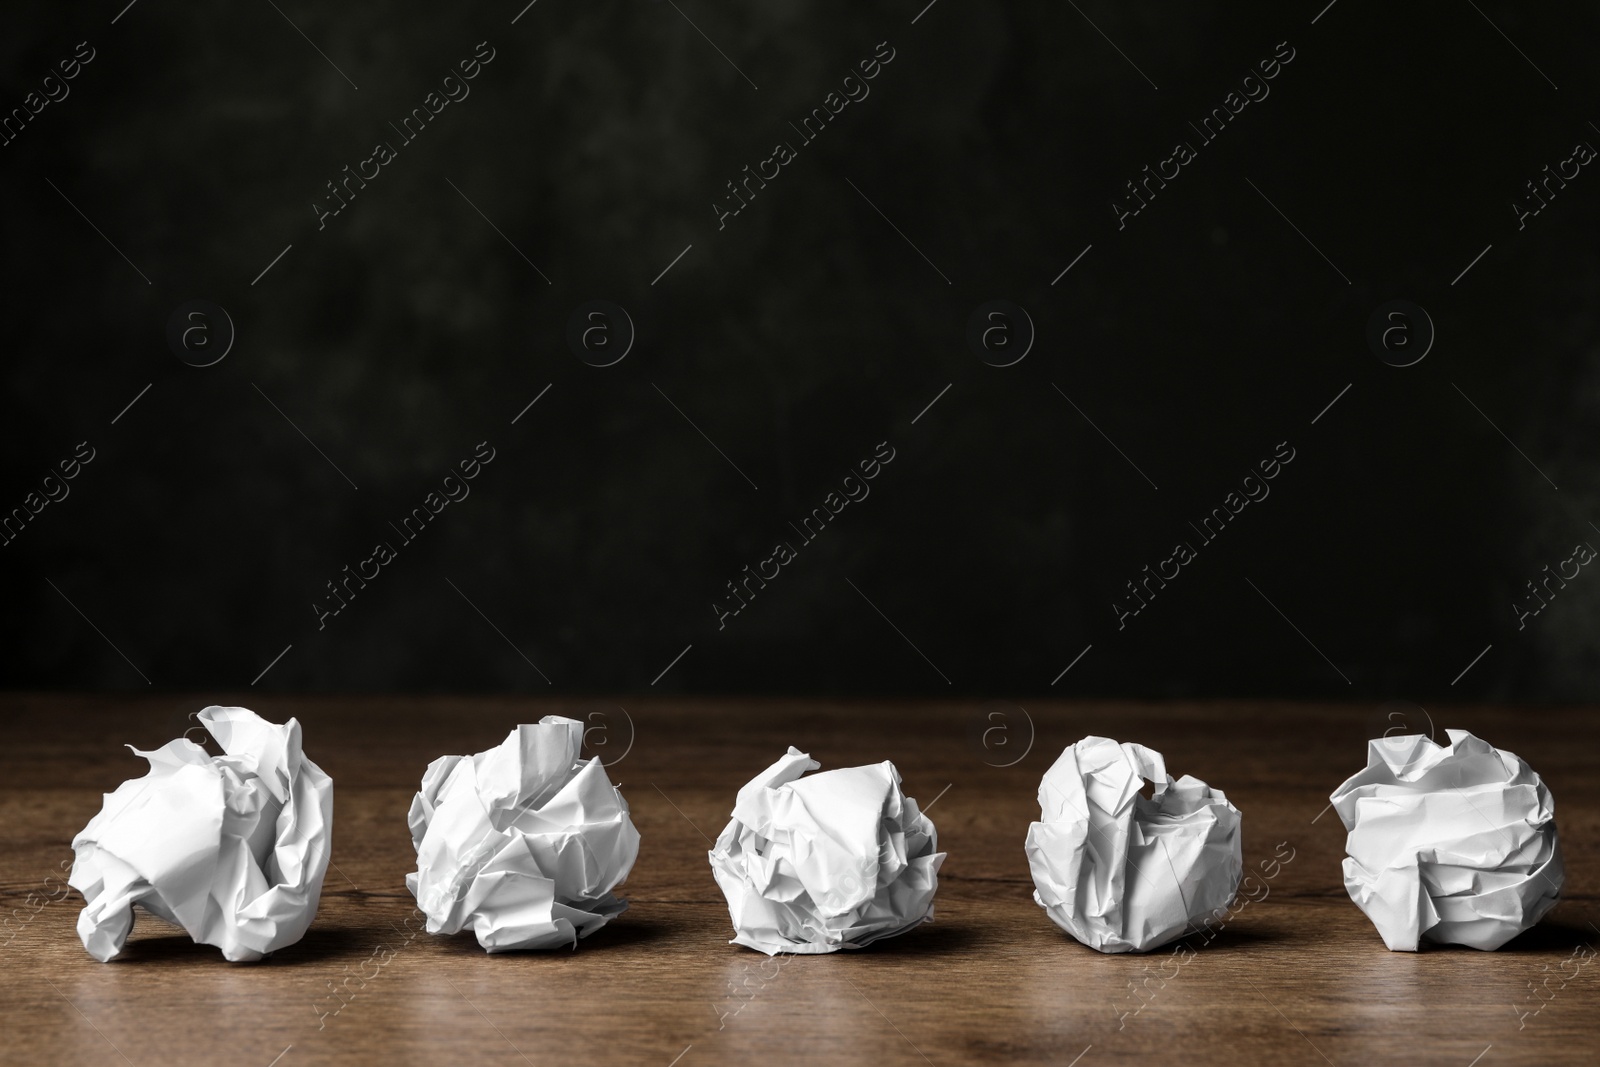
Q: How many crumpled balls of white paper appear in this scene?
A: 5